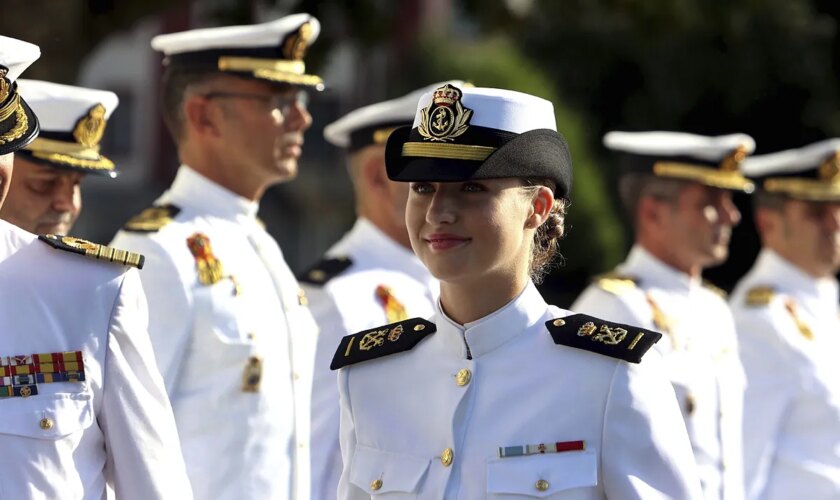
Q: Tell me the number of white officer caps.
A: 7